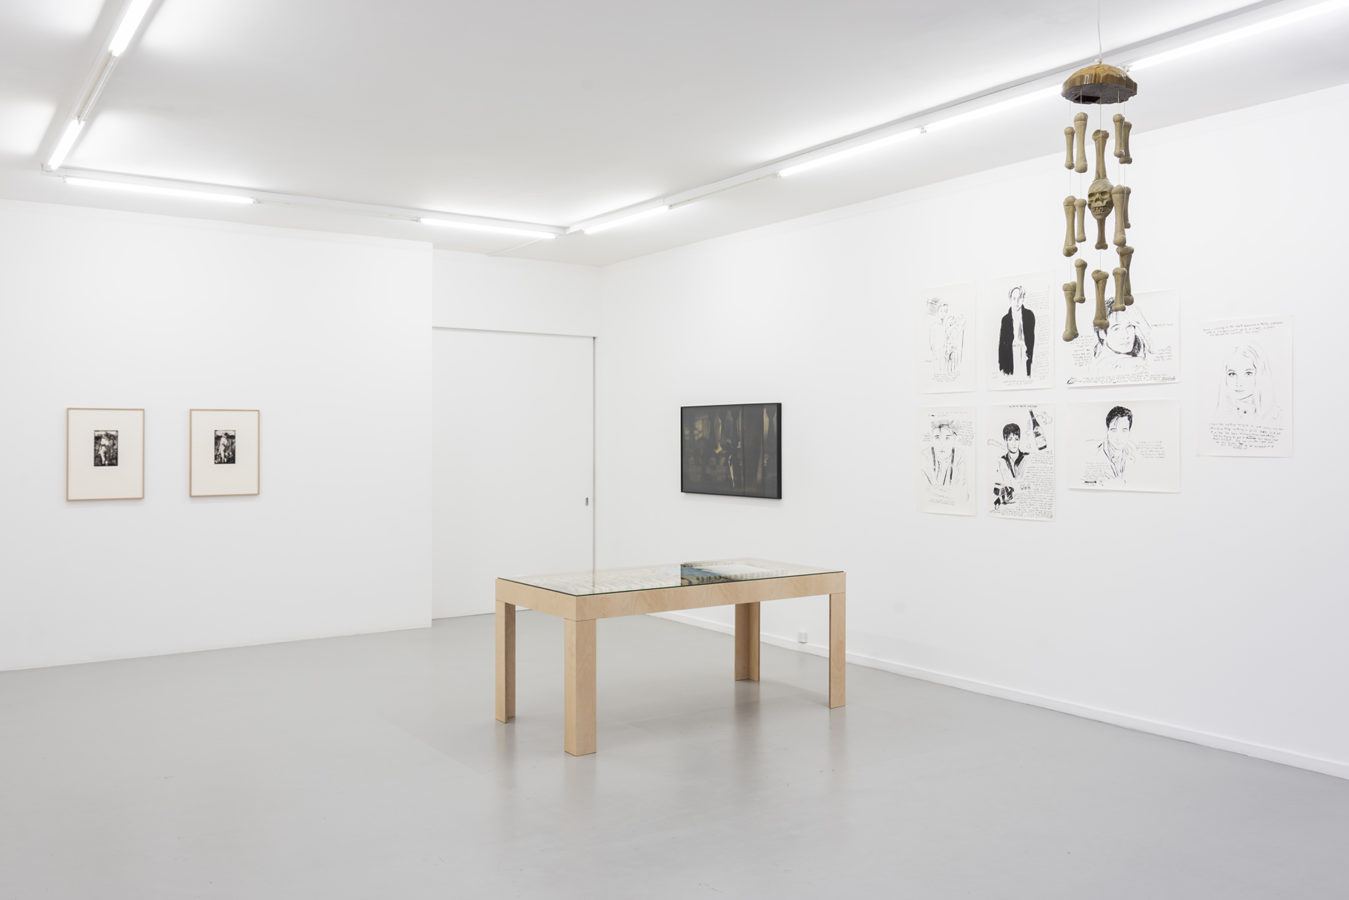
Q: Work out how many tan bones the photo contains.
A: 15